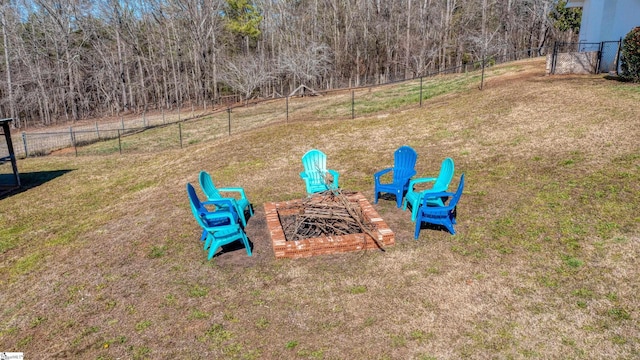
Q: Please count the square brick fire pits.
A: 1